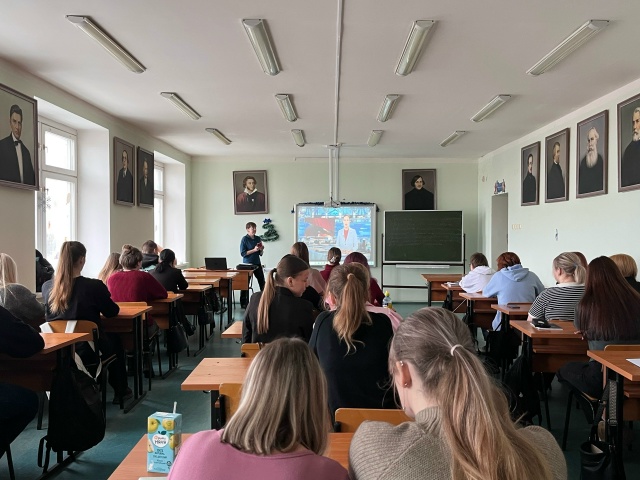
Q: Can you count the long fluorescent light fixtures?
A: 12